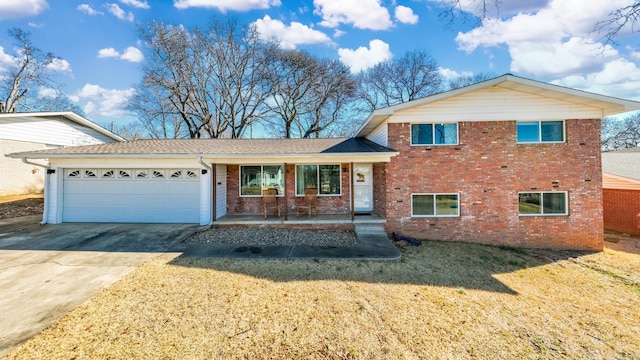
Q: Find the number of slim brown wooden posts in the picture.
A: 3